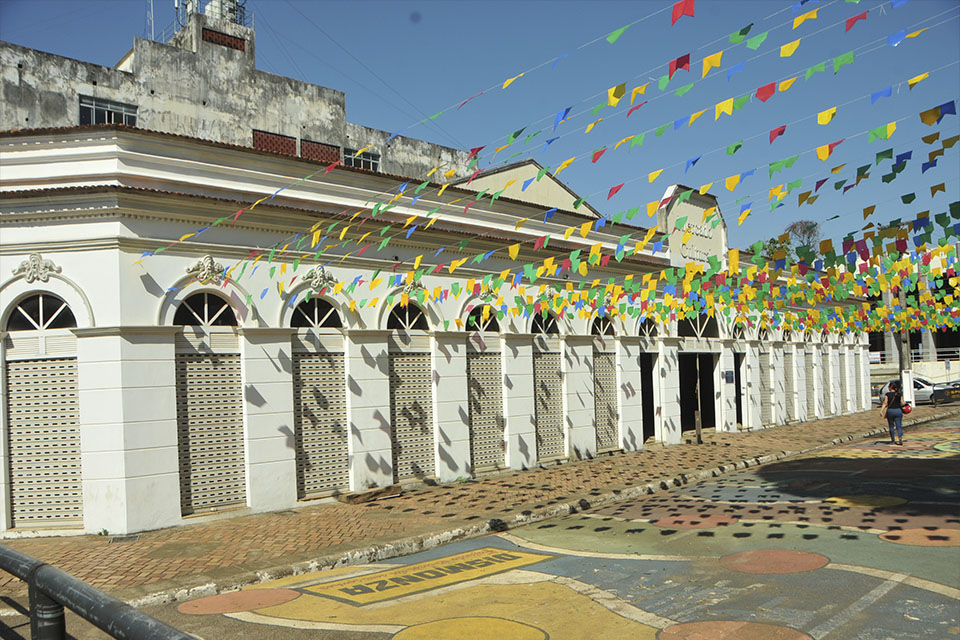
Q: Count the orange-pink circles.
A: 5